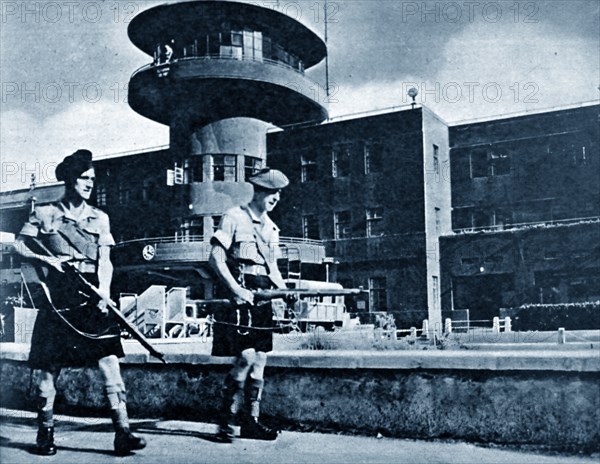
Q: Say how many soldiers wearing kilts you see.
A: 2